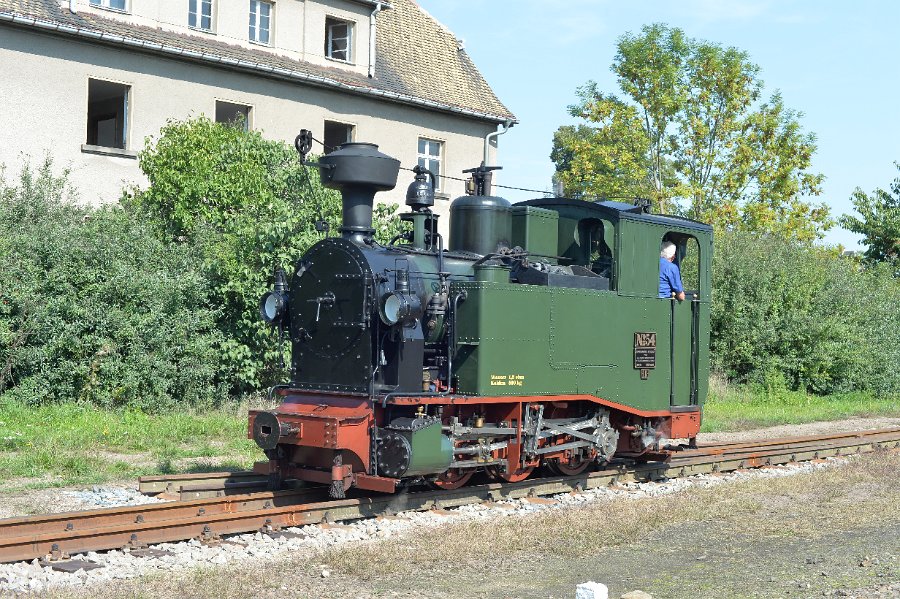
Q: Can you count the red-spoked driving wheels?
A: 3